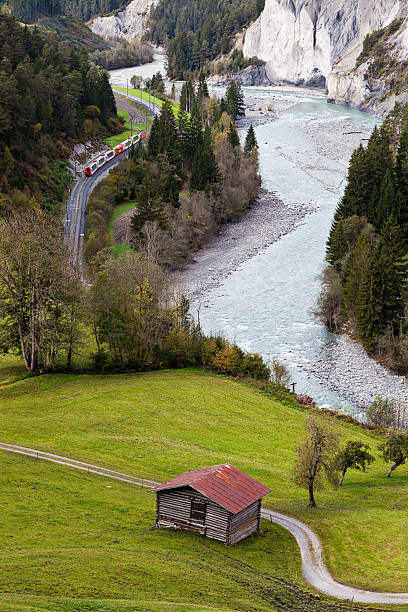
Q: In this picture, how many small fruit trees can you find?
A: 3